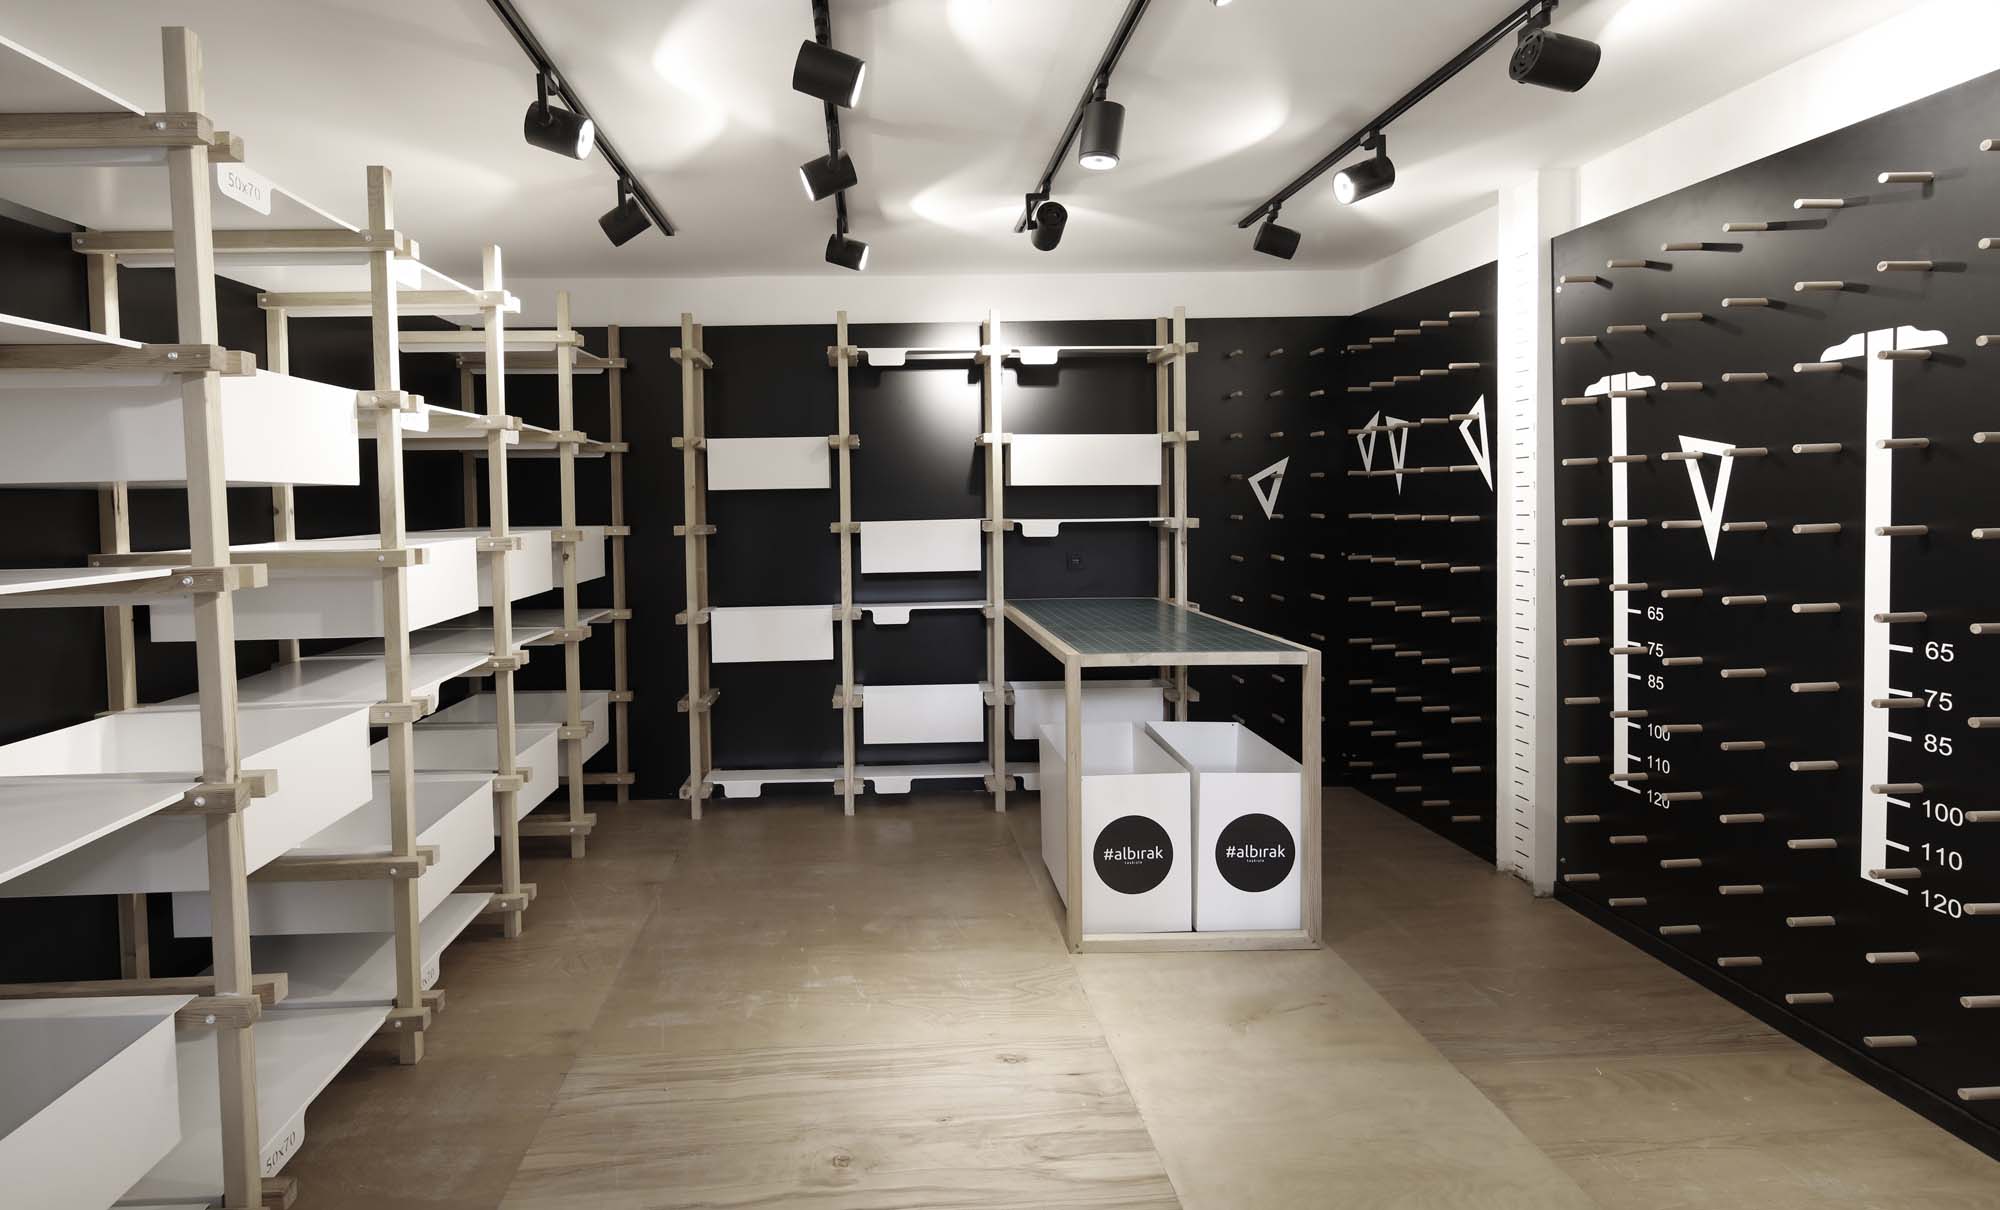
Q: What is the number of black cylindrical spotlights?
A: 10